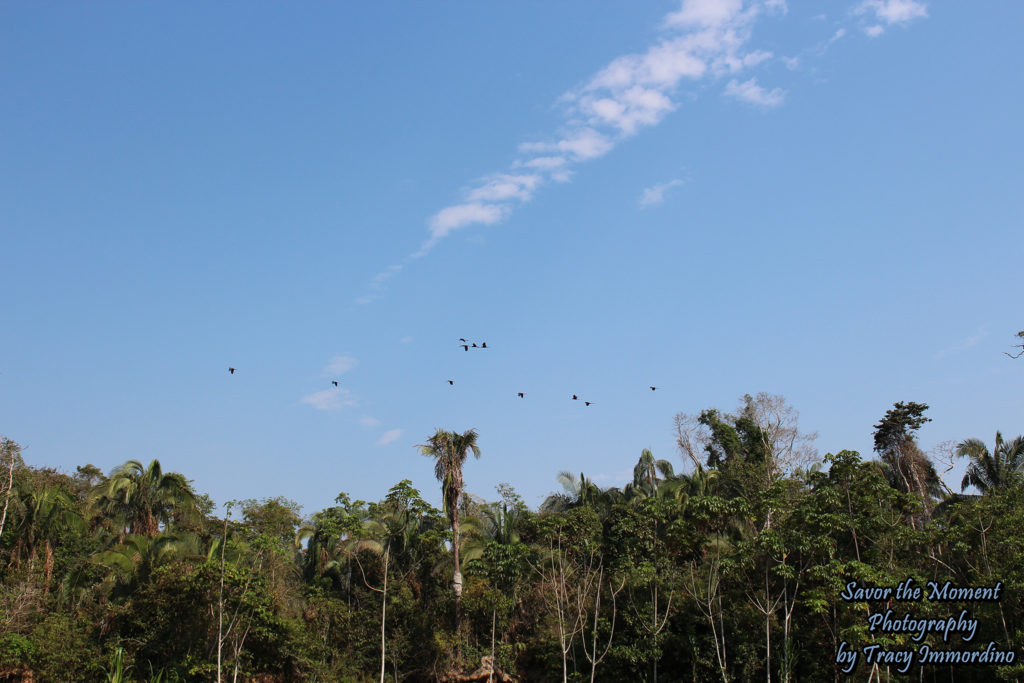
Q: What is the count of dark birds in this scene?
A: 11